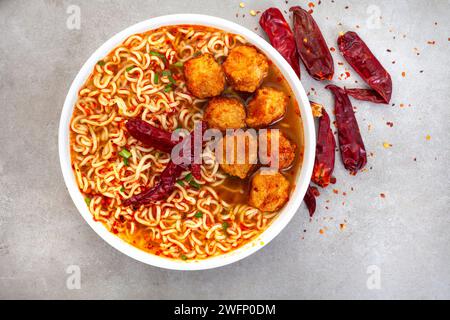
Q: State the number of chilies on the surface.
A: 6